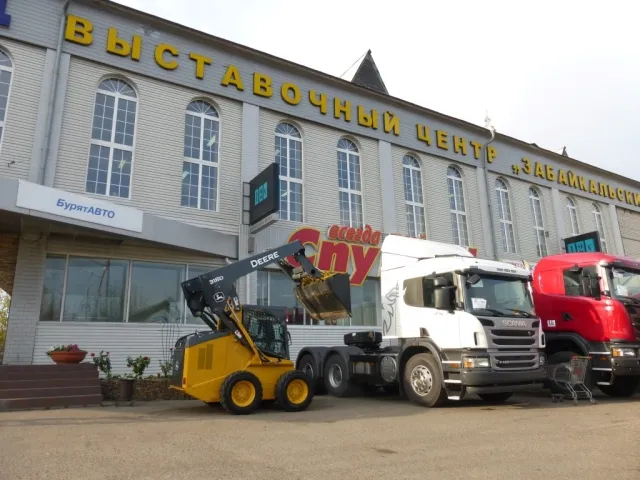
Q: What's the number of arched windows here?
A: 11